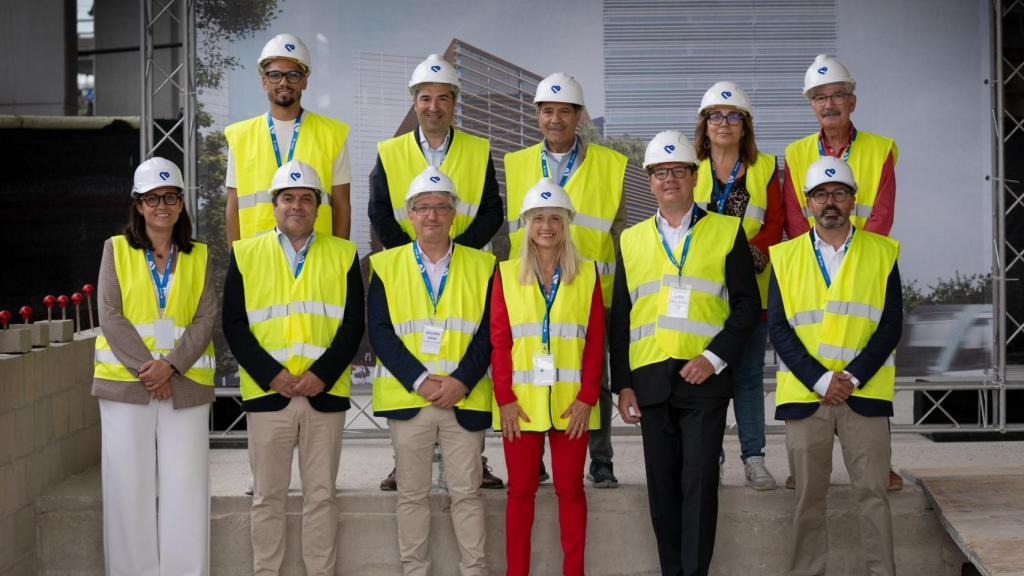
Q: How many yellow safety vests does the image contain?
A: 11